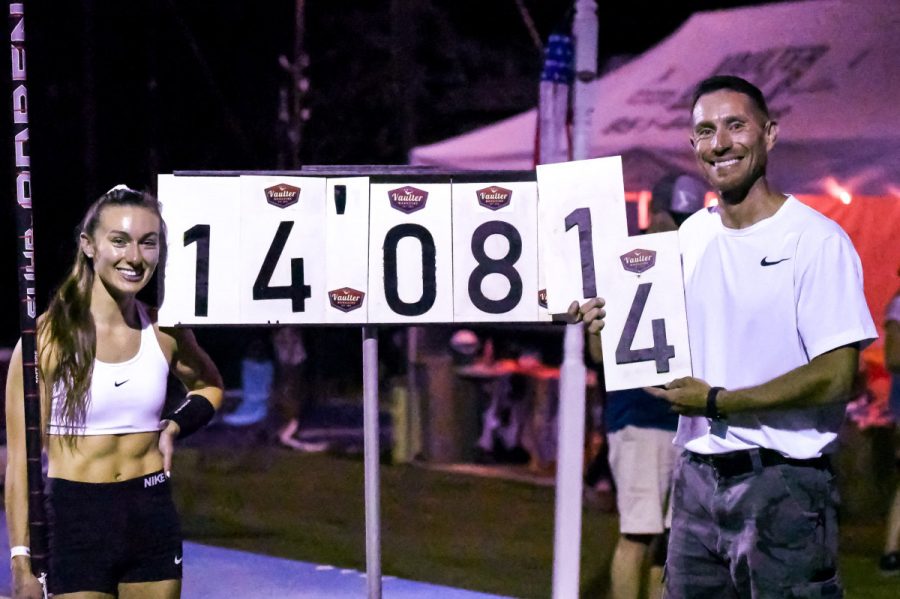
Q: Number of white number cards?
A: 6